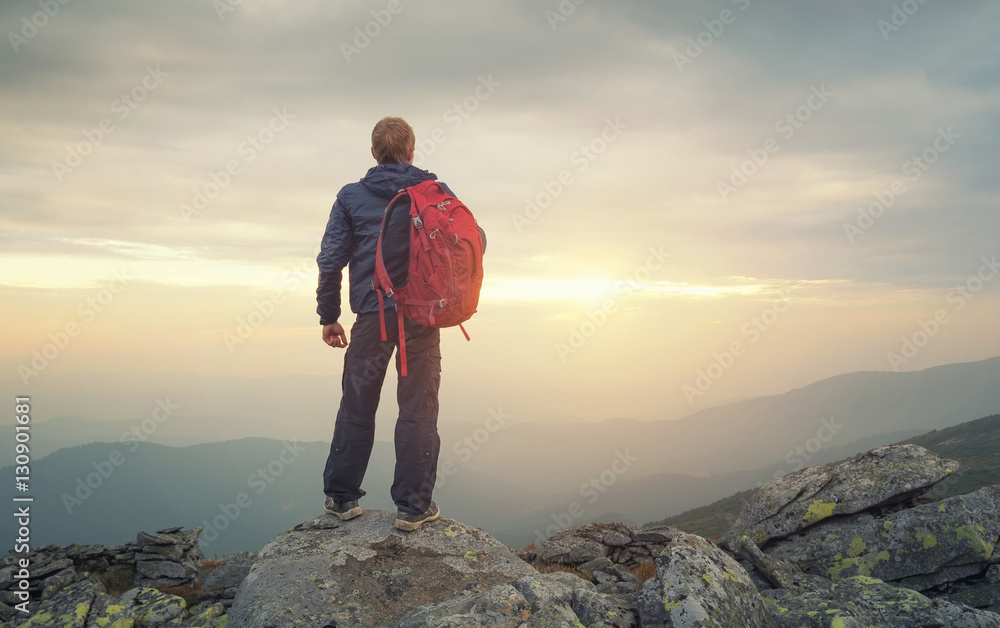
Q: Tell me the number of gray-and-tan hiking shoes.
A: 2